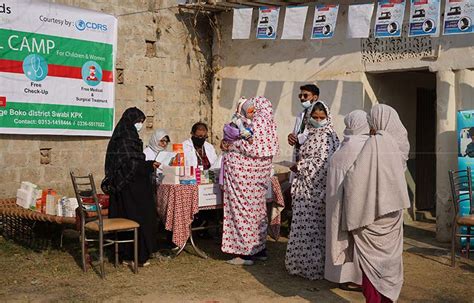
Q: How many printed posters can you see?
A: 5